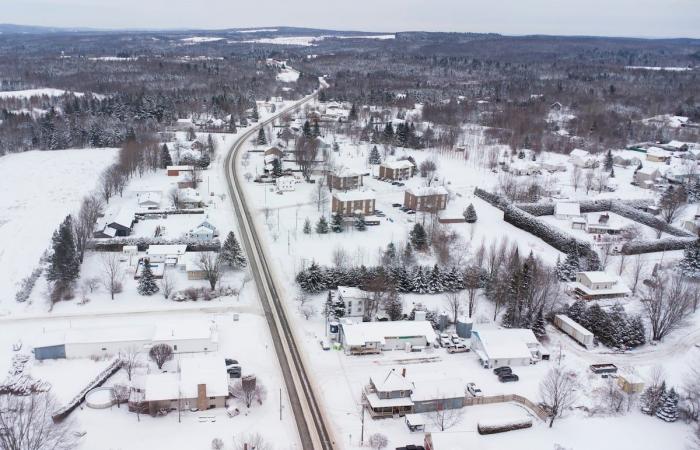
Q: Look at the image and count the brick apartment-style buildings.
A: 4